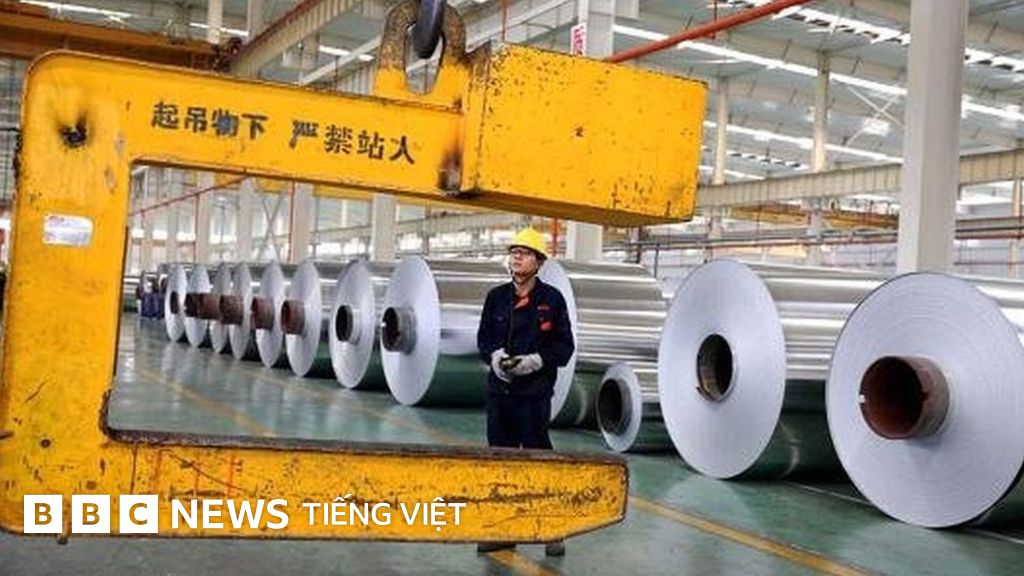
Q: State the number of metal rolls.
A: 12